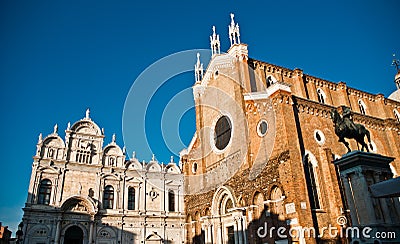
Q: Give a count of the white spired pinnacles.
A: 3